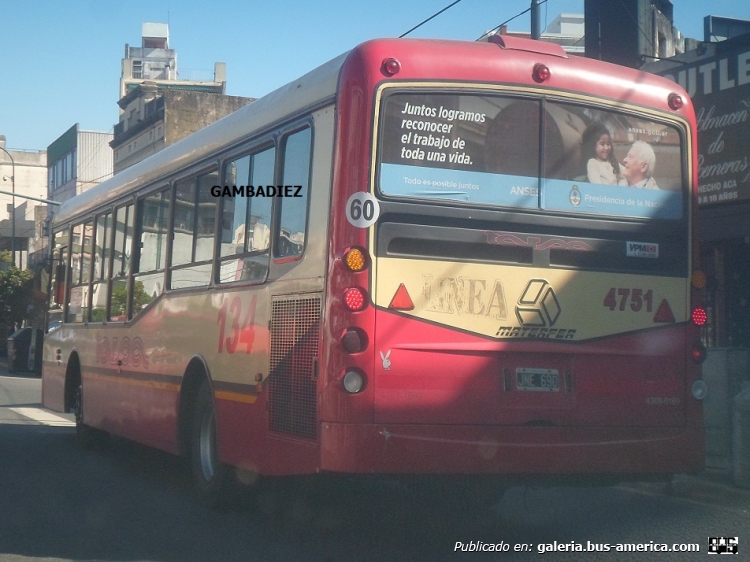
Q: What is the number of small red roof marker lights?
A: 3